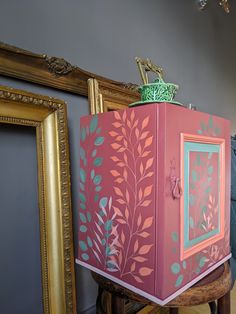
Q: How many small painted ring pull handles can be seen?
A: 1